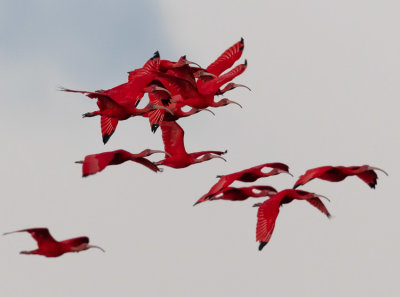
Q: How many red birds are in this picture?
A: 14